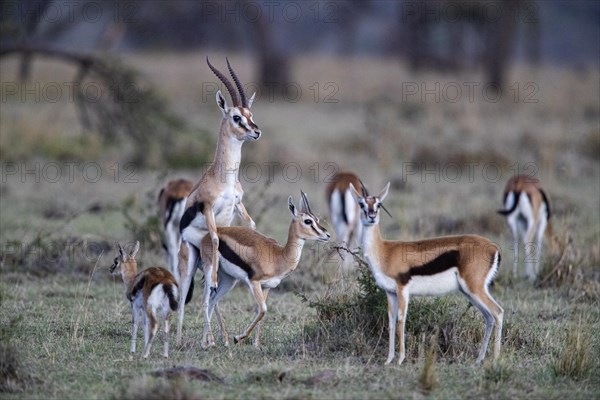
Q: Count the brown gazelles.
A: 7